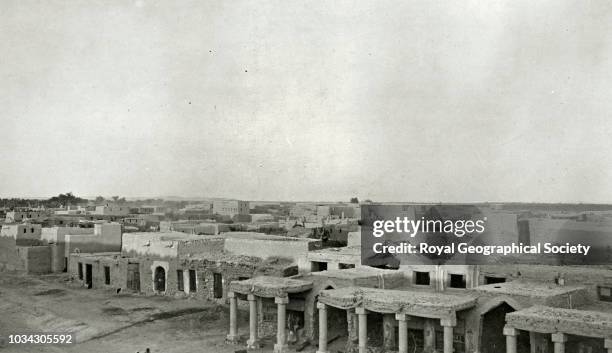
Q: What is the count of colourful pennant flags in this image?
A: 0